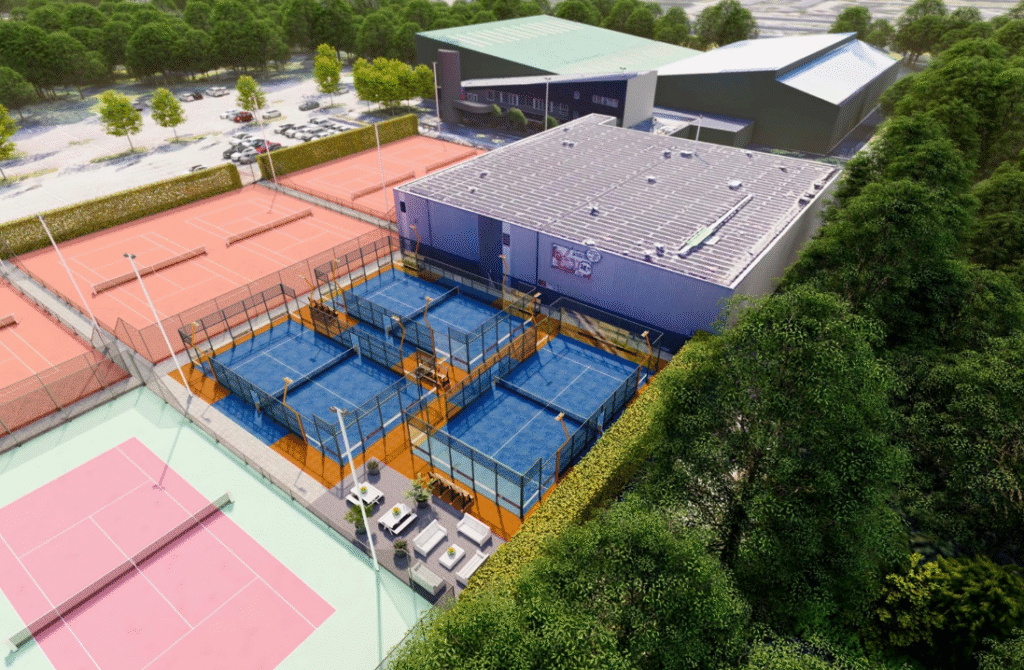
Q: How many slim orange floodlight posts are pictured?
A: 11